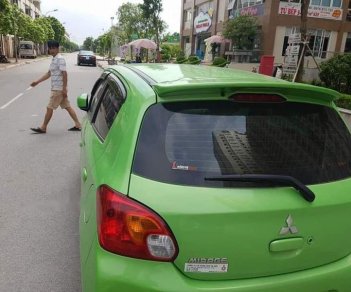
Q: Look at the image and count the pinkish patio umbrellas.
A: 2